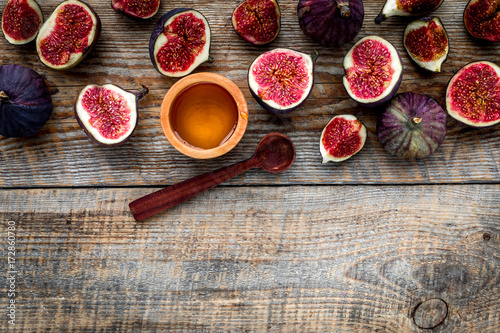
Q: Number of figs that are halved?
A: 13